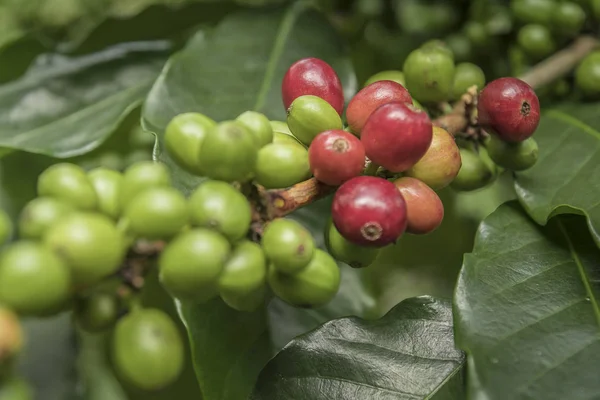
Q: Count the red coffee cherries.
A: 7